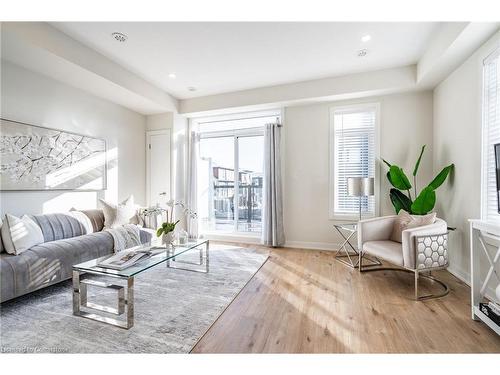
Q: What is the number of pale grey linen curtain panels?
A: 2